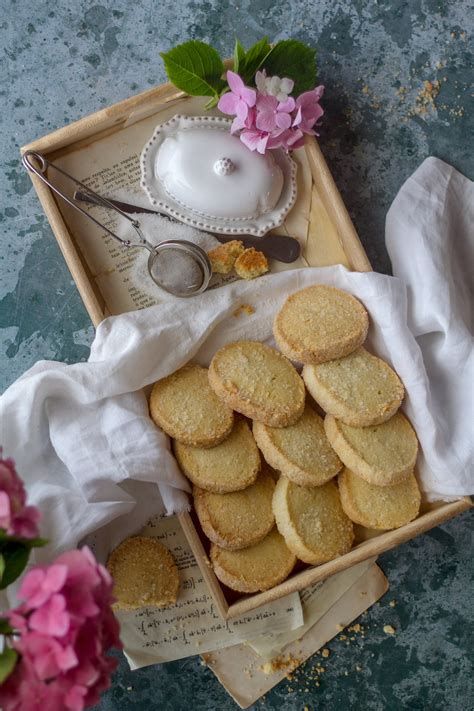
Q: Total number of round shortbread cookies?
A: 12